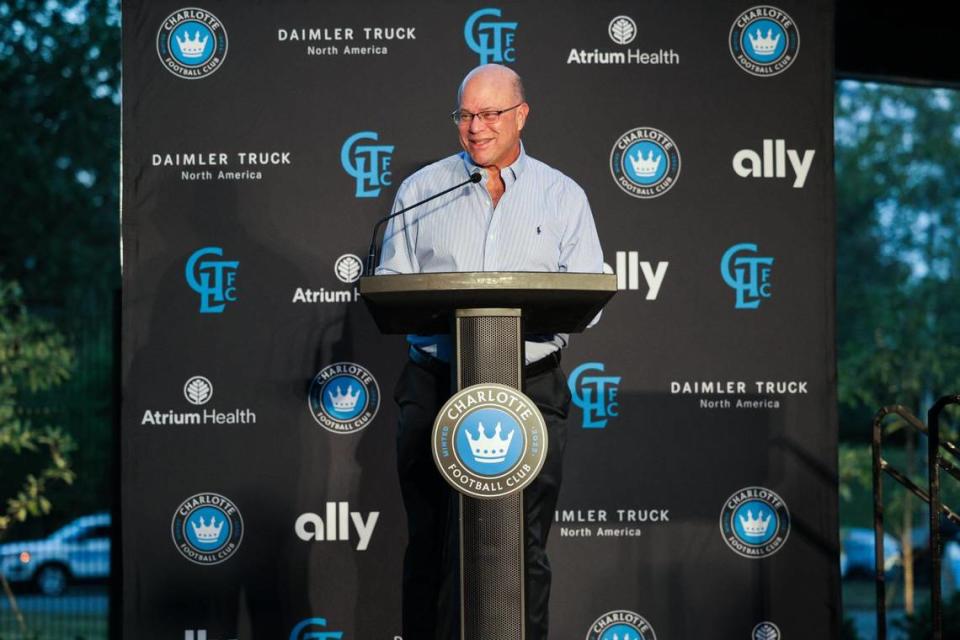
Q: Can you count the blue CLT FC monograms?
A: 6